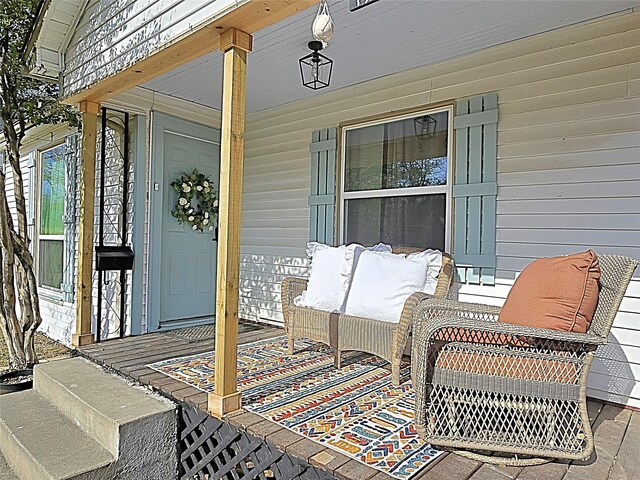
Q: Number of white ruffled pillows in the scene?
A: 2